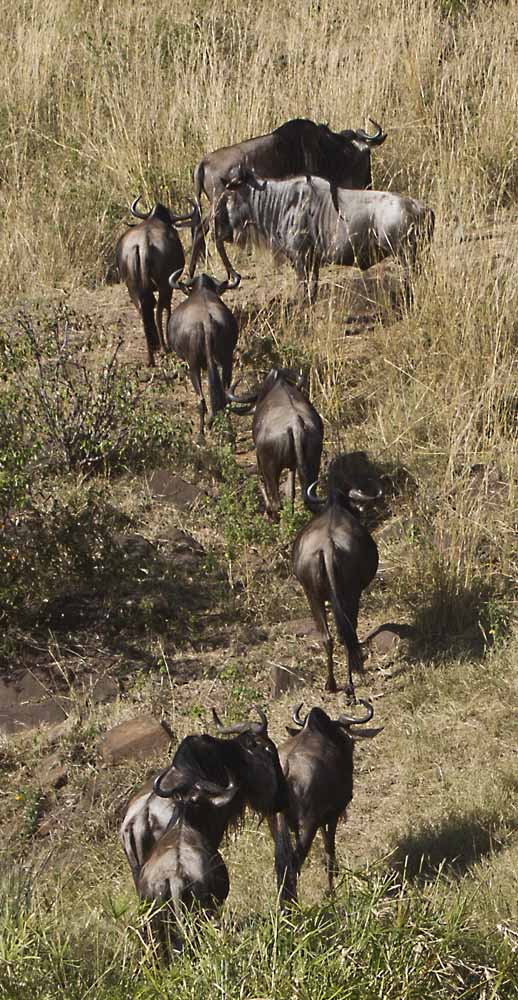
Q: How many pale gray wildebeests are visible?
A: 1